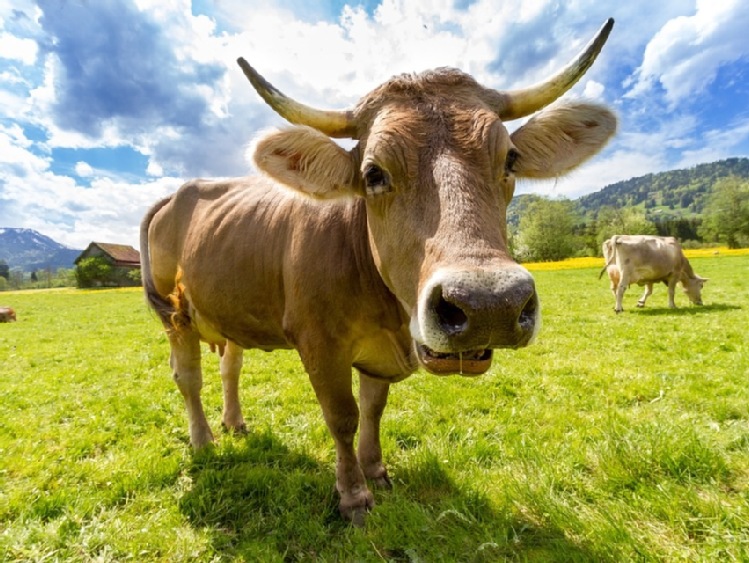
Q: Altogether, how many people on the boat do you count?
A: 0